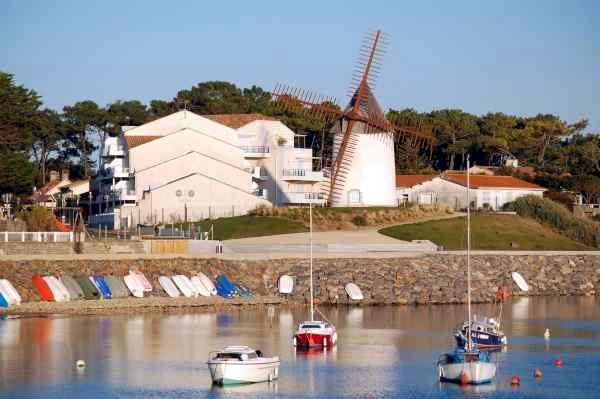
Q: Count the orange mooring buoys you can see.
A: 4